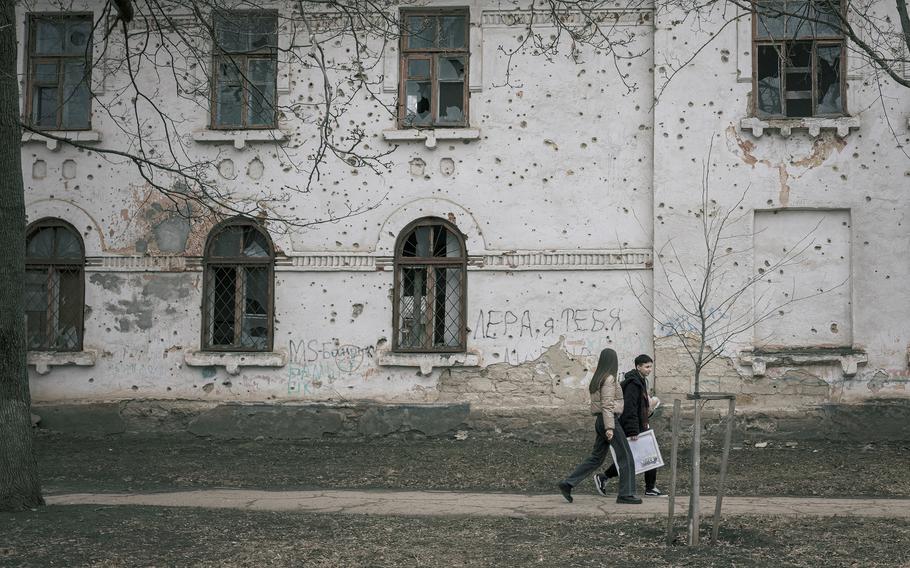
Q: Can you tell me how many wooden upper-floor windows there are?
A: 4